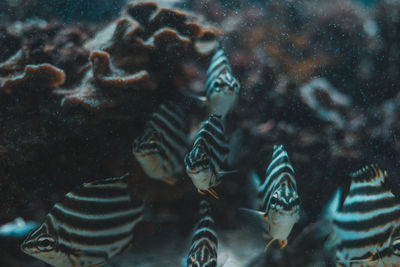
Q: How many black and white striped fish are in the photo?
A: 7